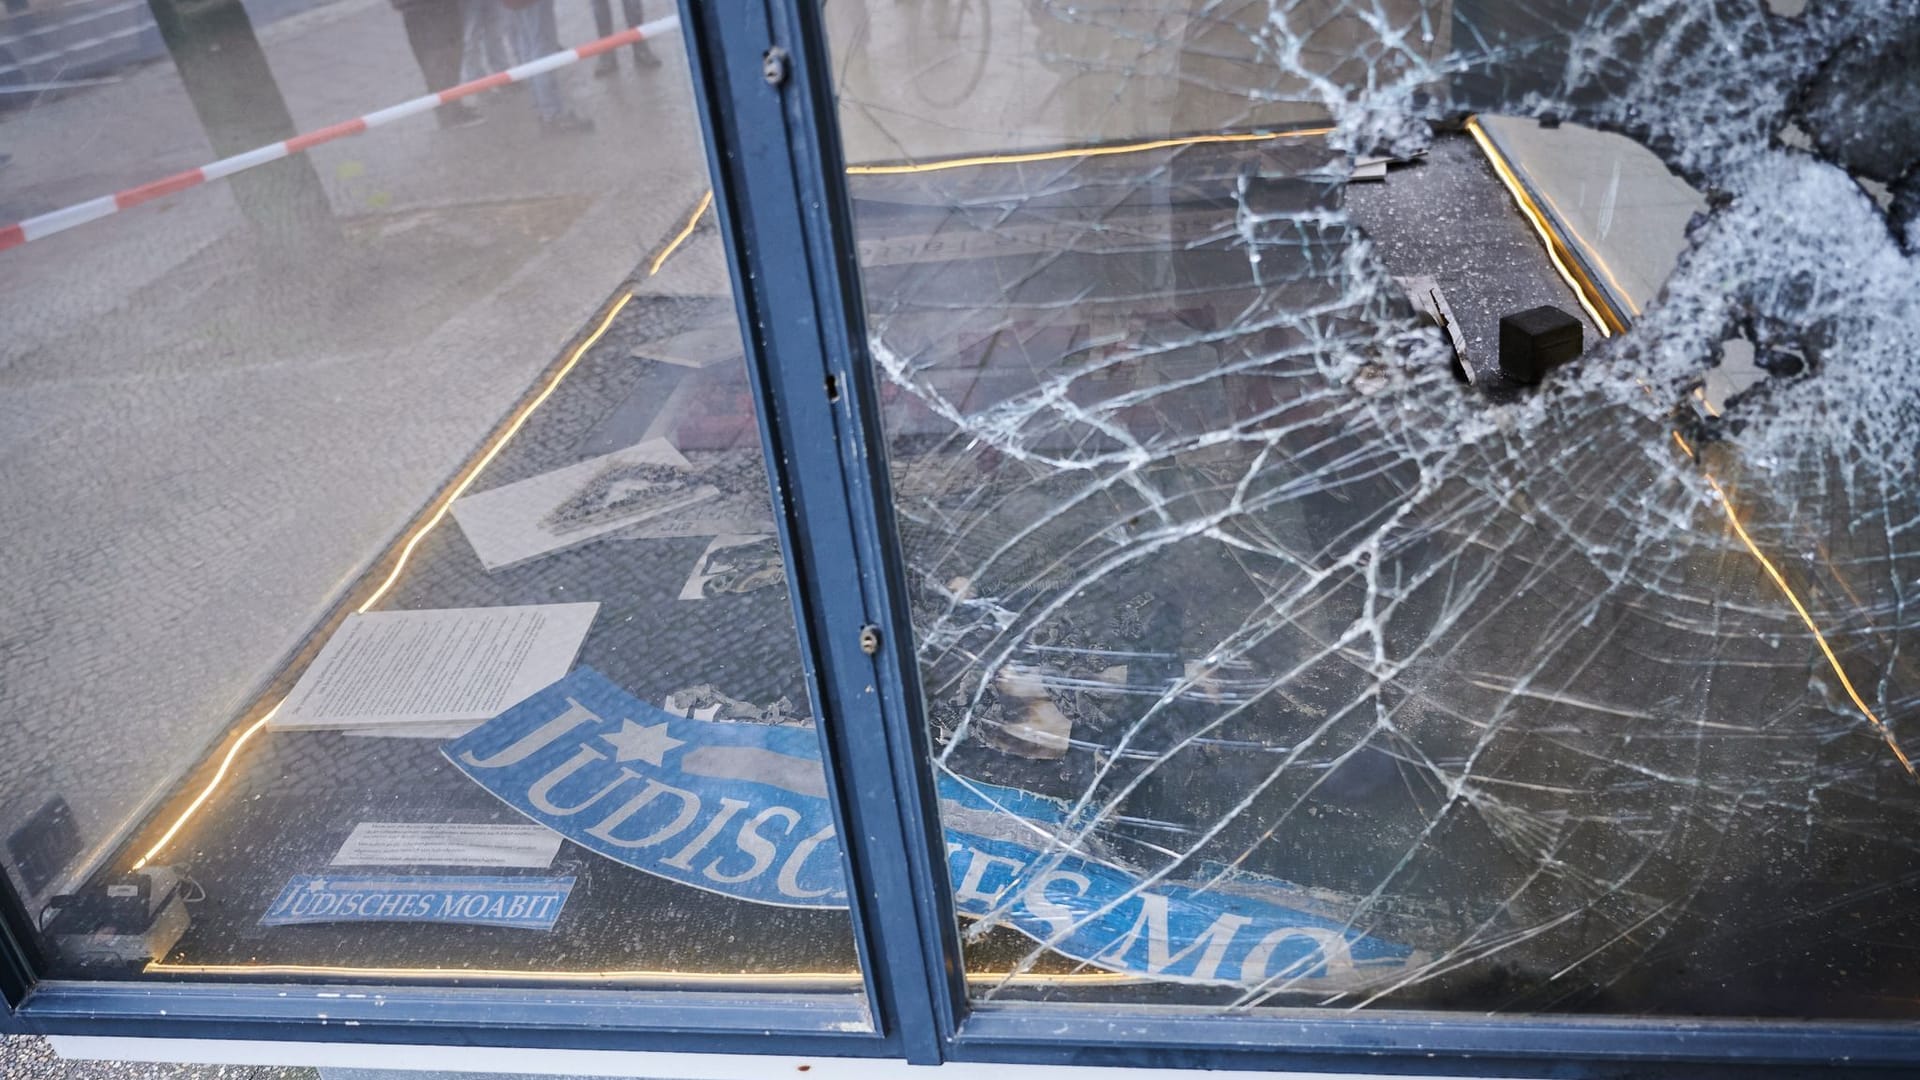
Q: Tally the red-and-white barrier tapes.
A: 1